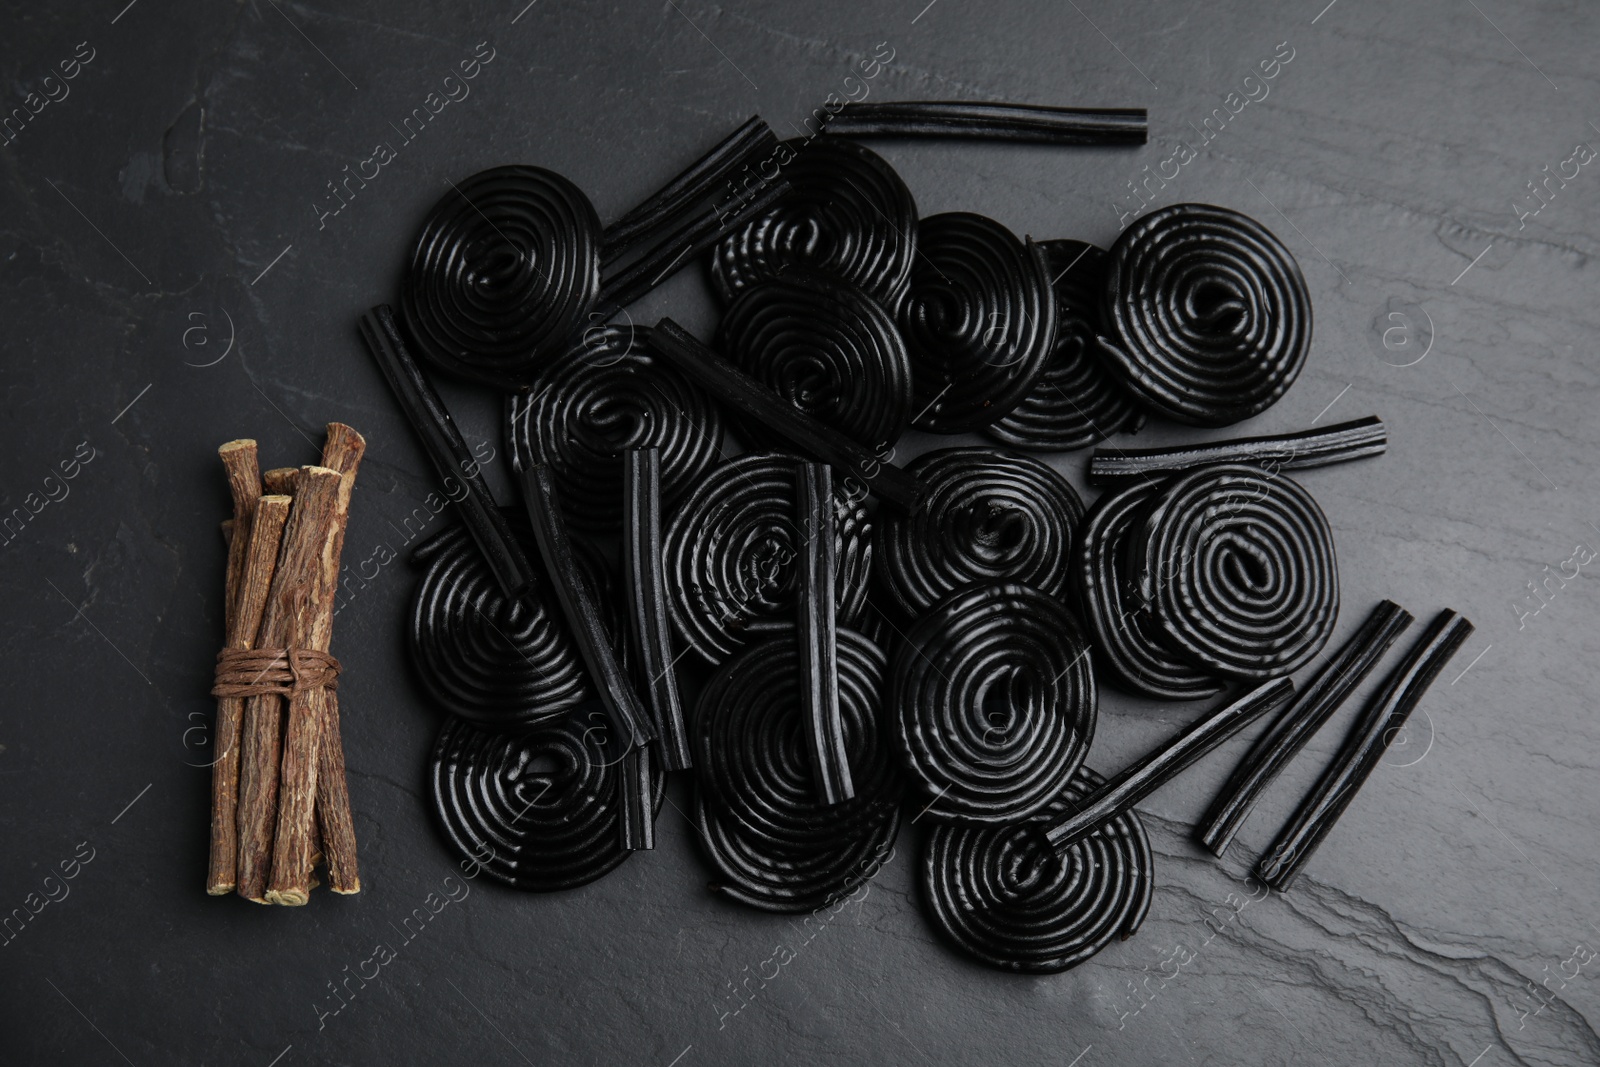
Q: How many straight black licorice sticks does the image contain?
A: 13